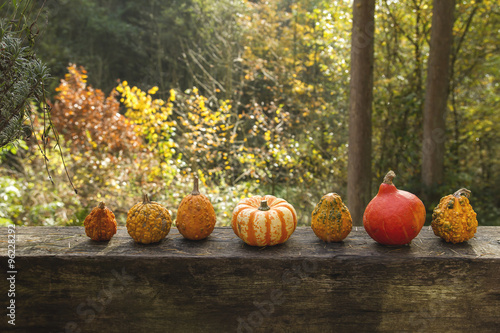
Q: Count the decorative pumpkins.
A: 7